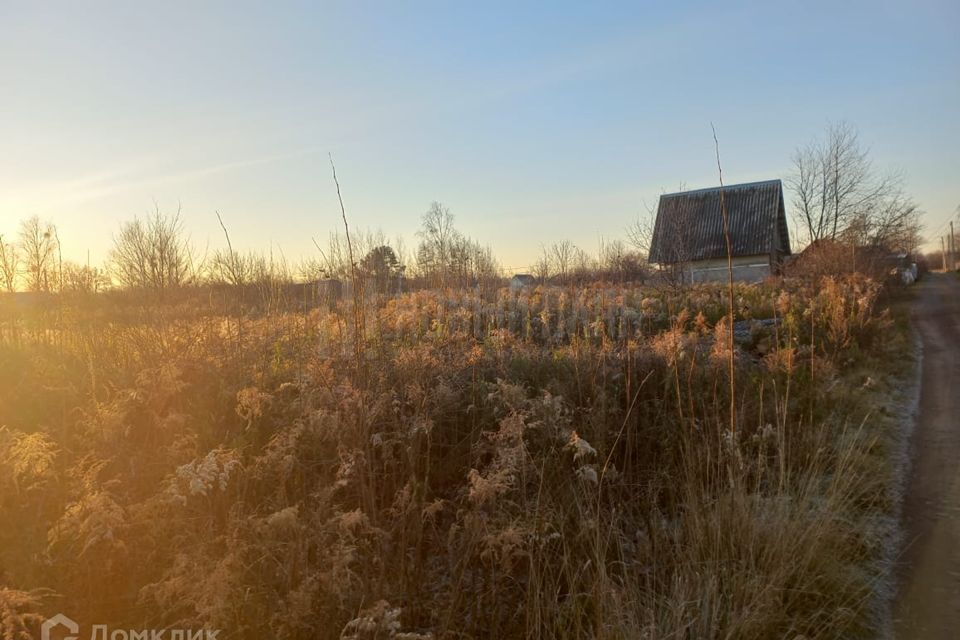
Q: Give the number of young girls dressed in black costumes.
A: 0